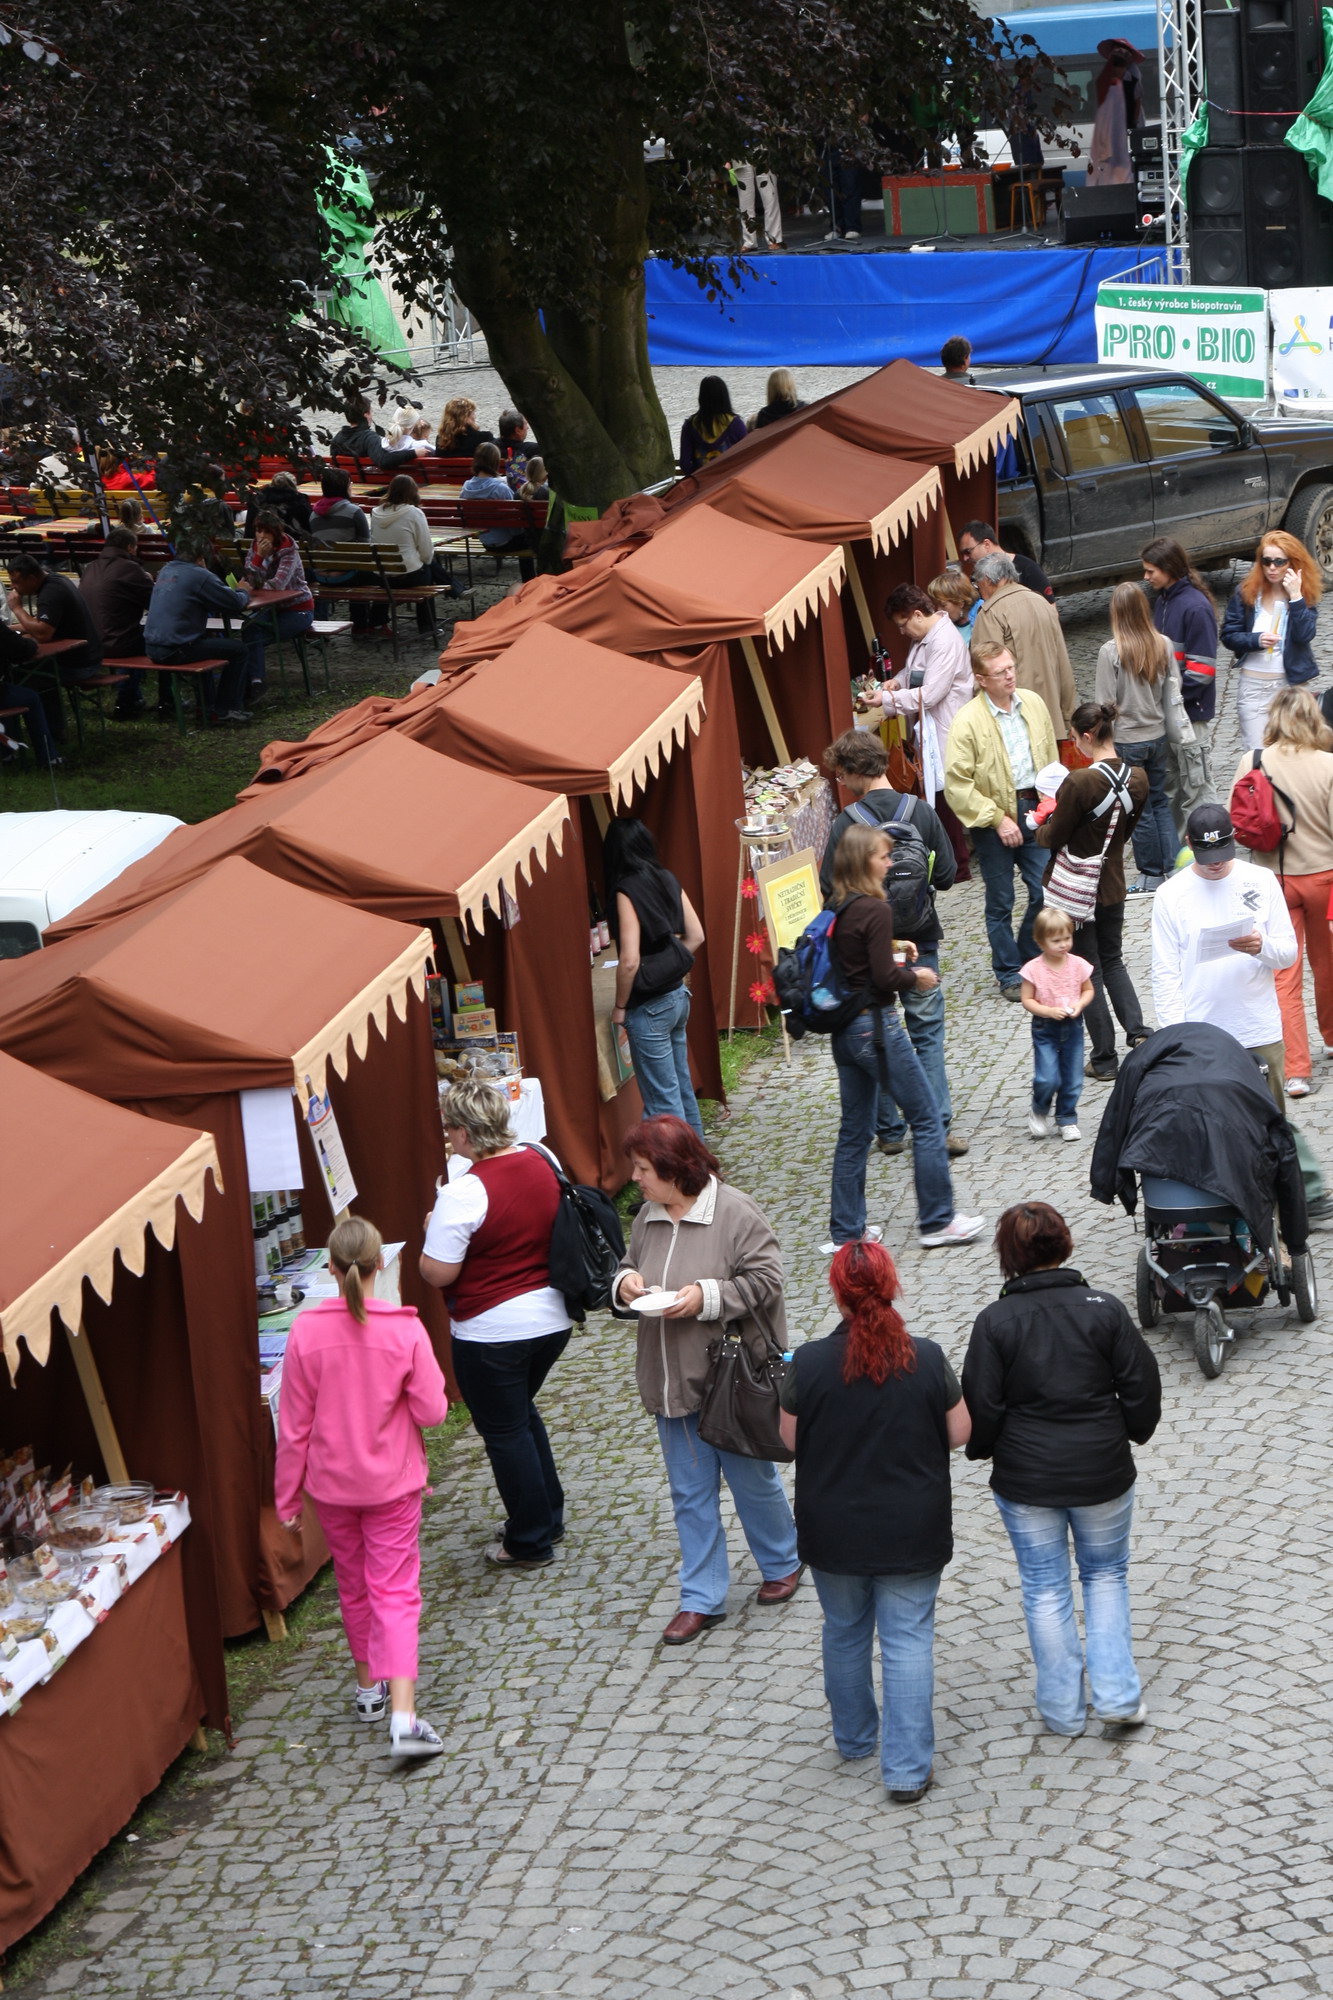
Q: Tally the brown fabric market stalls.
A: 7